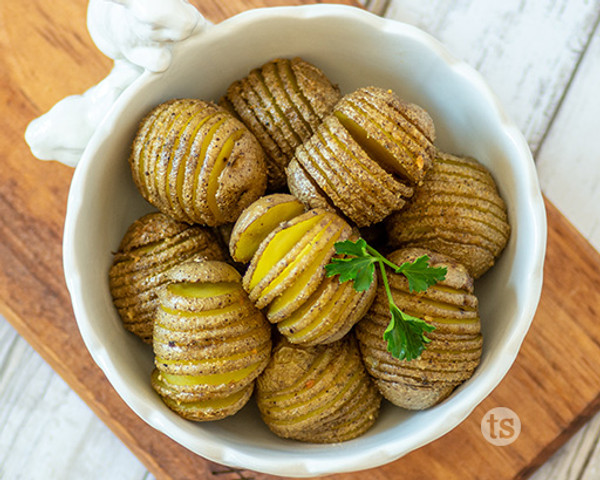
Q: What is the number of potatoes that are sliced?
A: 9